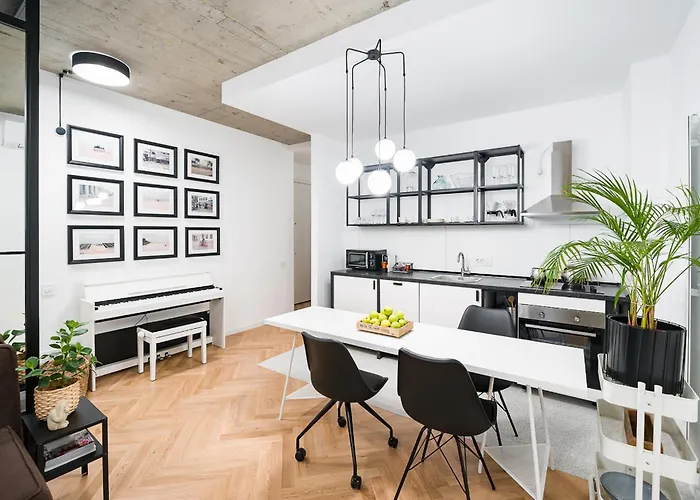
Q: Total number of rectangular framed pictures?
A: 9